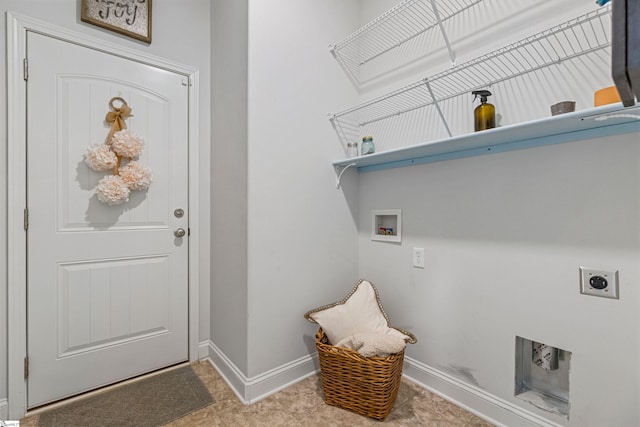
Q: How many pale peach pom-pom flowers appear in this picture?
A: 4